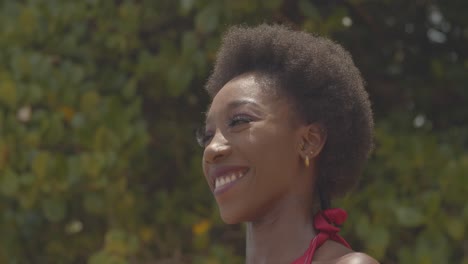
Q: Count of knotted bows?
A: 1